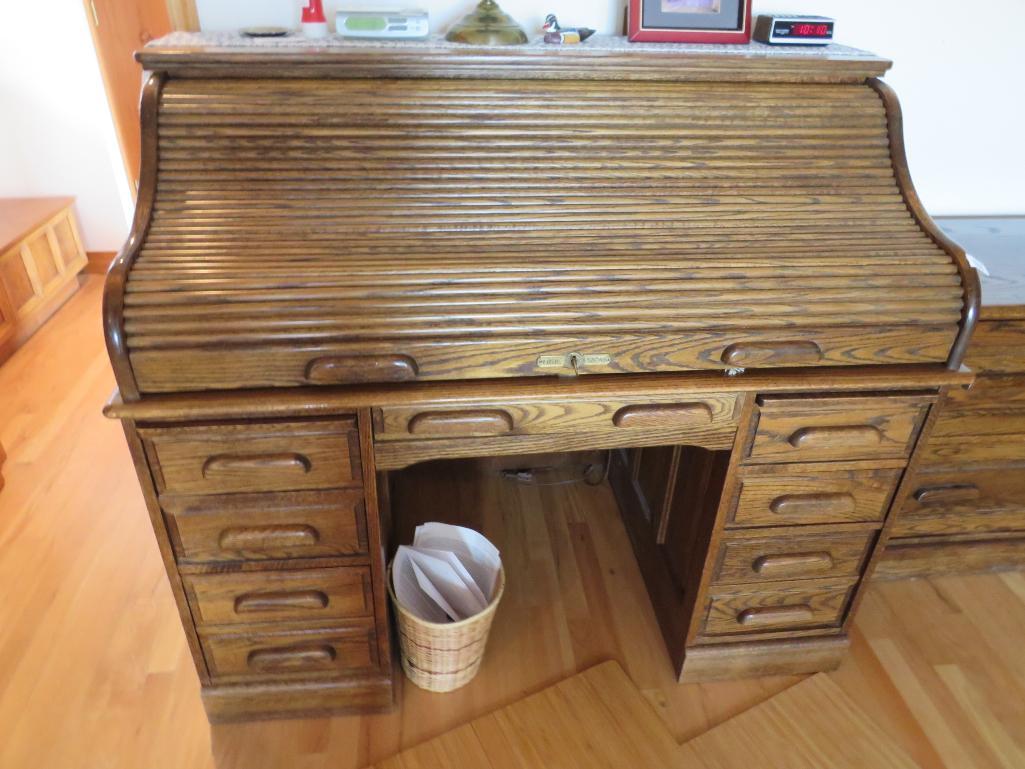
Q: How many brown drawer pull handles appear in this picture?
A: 13